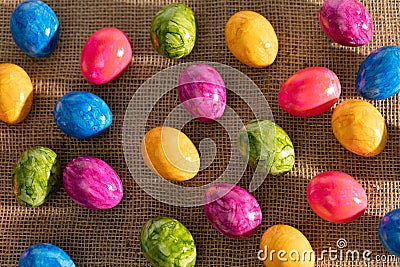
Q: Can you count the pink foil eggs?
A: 3